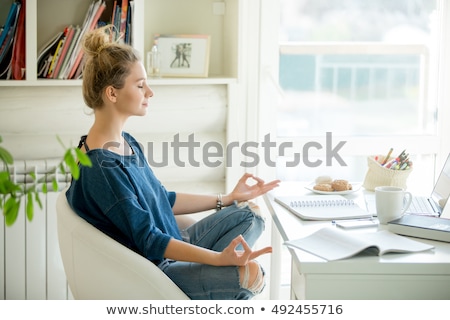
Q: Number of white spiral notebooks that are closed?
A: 0